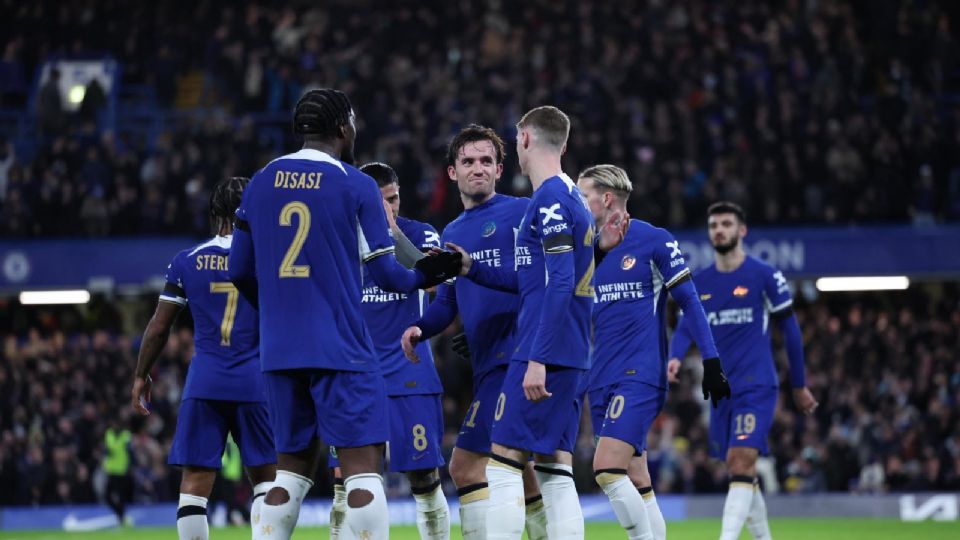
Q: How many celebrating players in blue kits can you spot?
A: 7